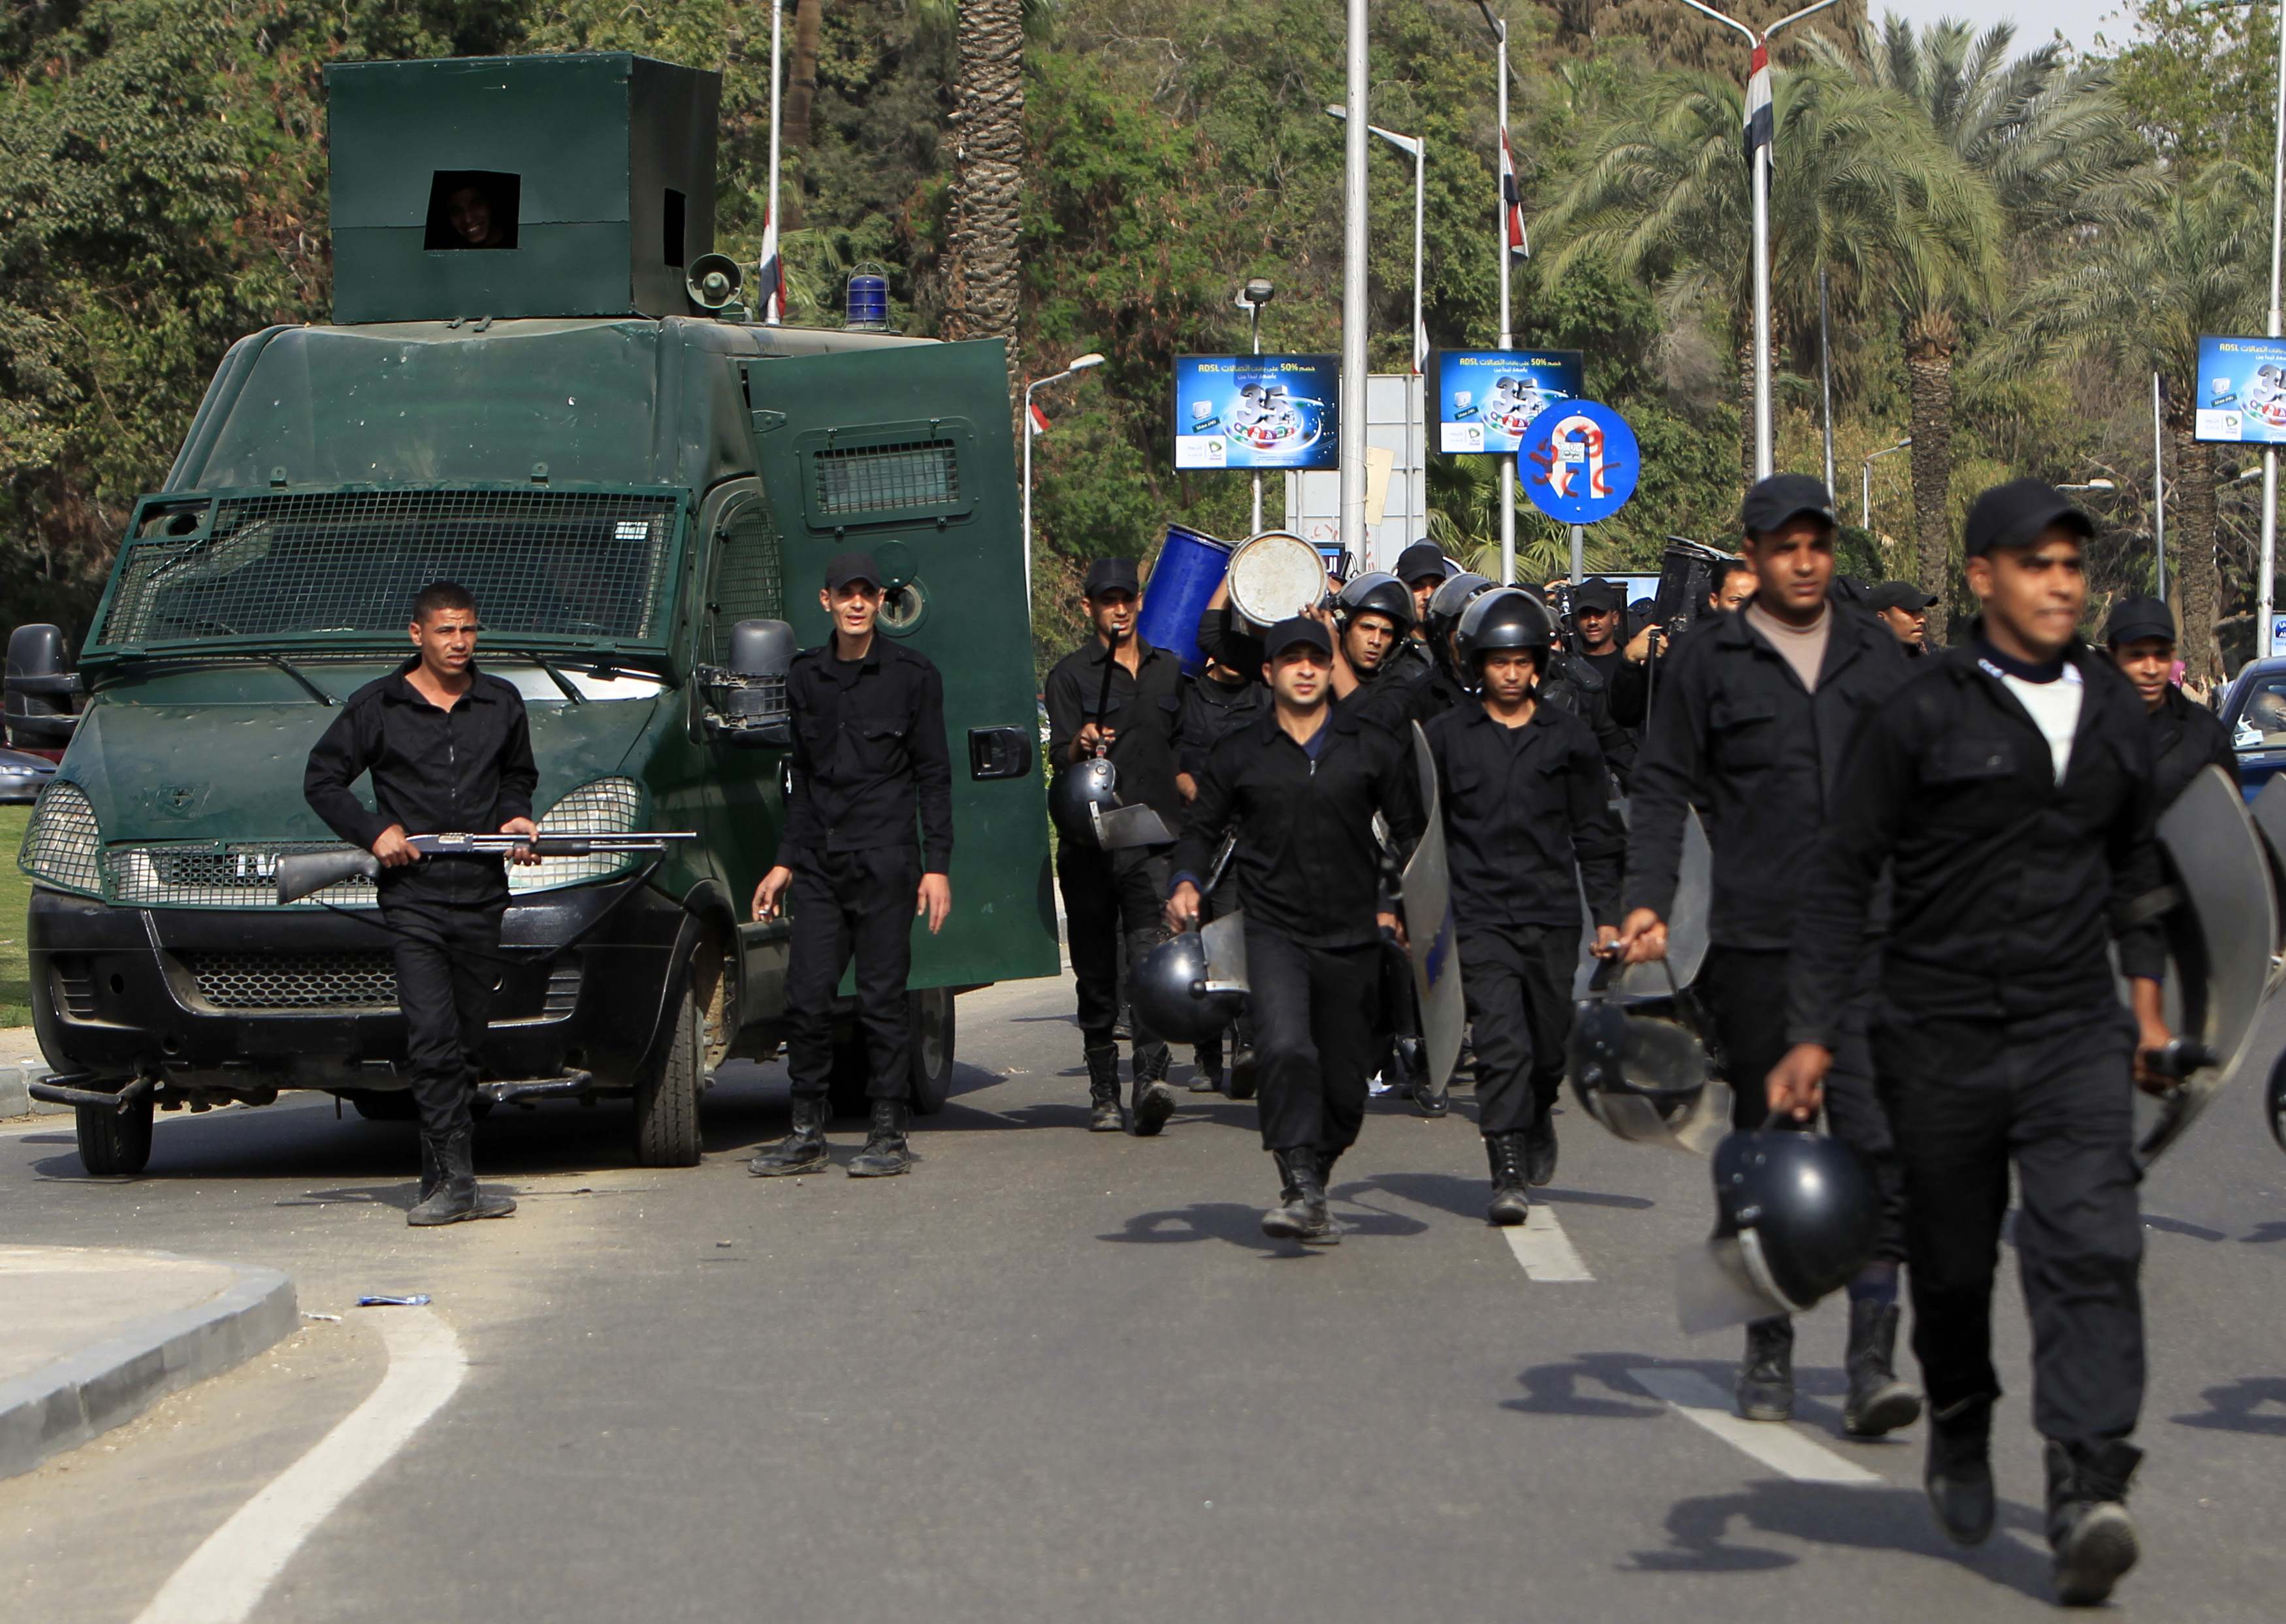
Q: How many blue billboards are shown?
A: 3